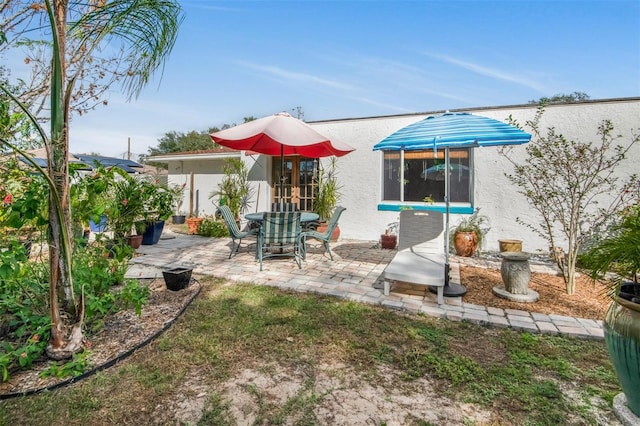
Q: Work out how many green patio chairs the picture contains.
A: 4